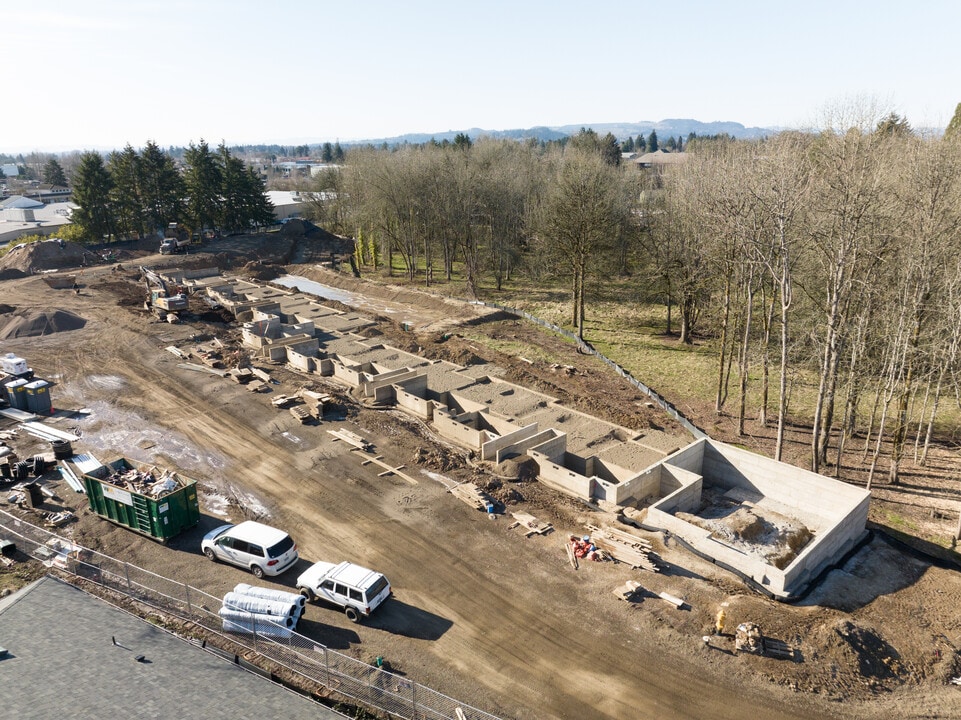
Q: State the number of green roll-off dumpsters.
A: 1